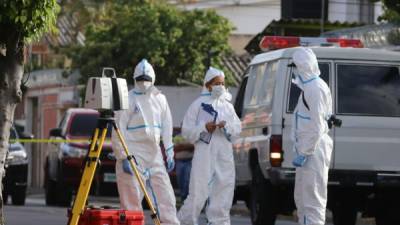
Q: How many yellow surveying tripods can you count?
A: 1